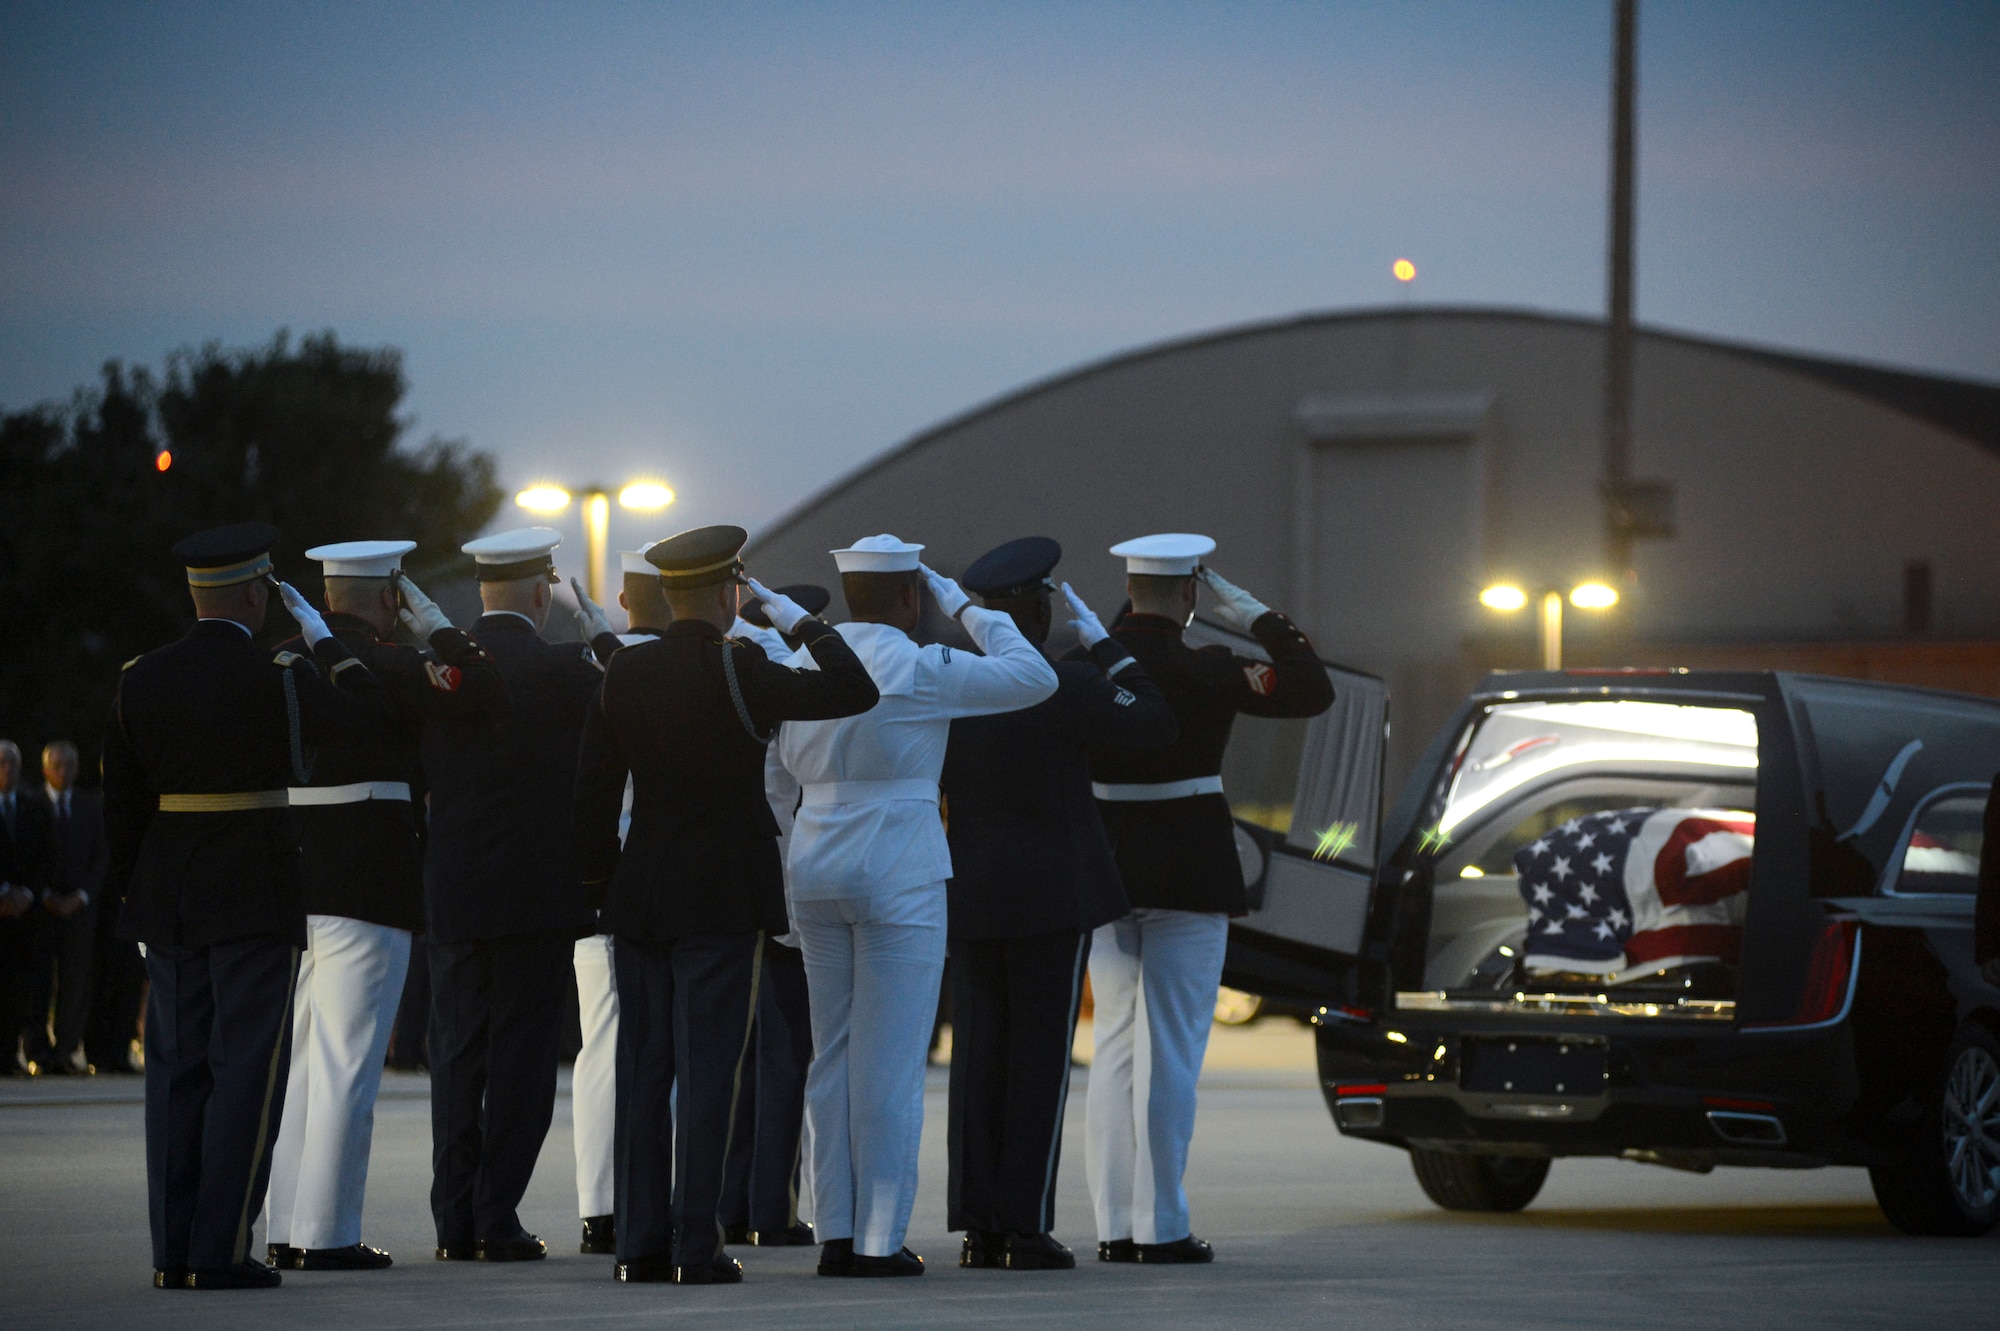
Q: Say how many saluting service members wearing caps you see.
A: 9